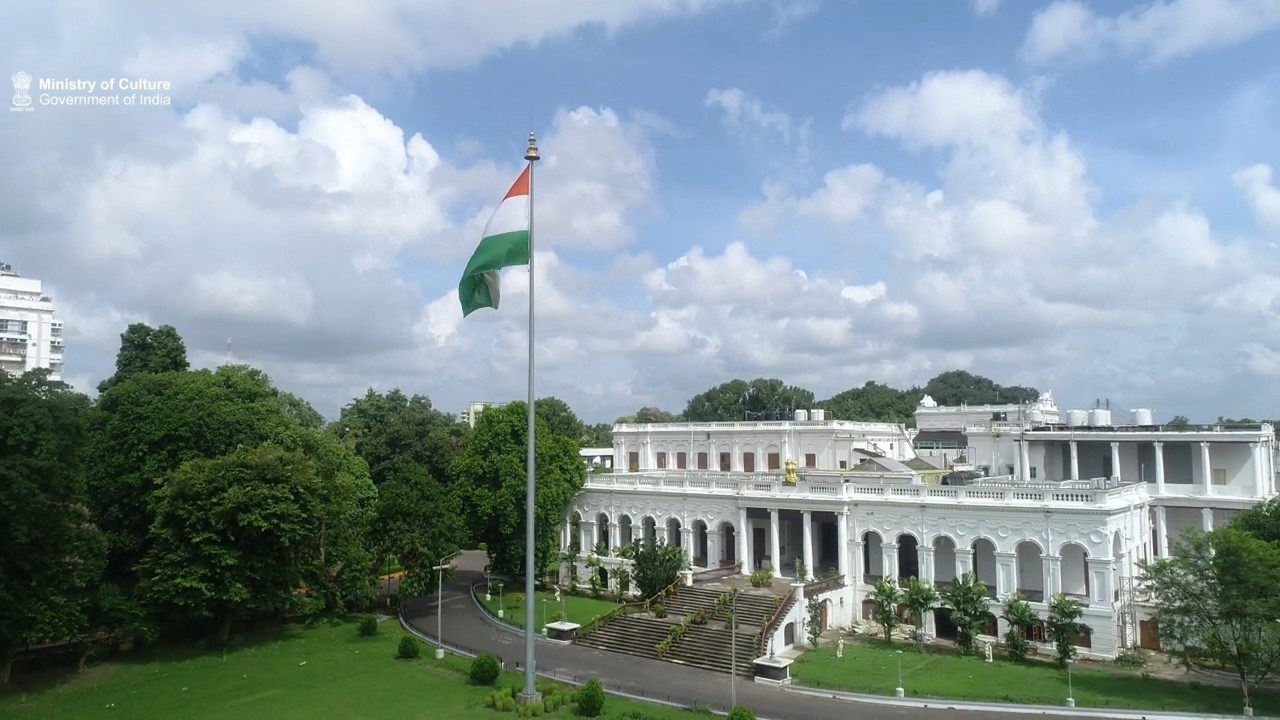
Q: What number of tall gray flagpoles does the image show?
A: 1